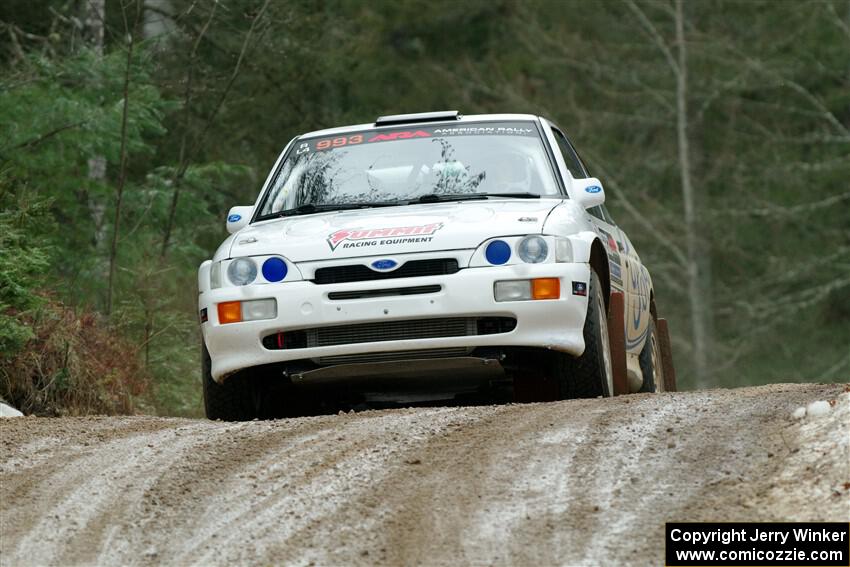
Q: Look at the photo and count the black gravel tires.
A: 3